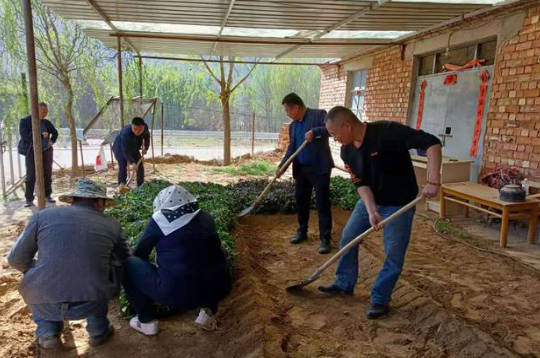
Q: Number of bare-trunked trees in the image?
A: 2